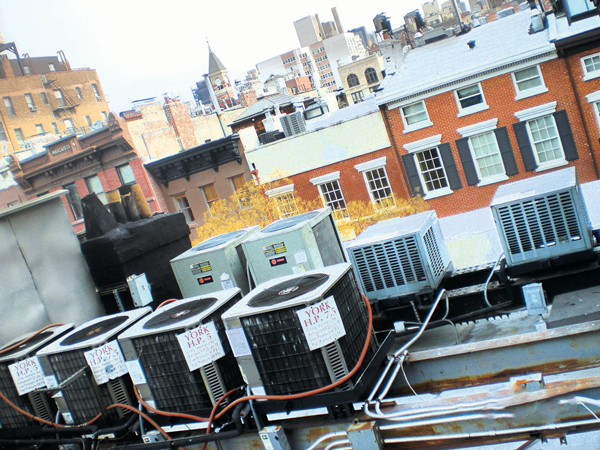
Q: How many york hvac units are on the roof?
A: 4